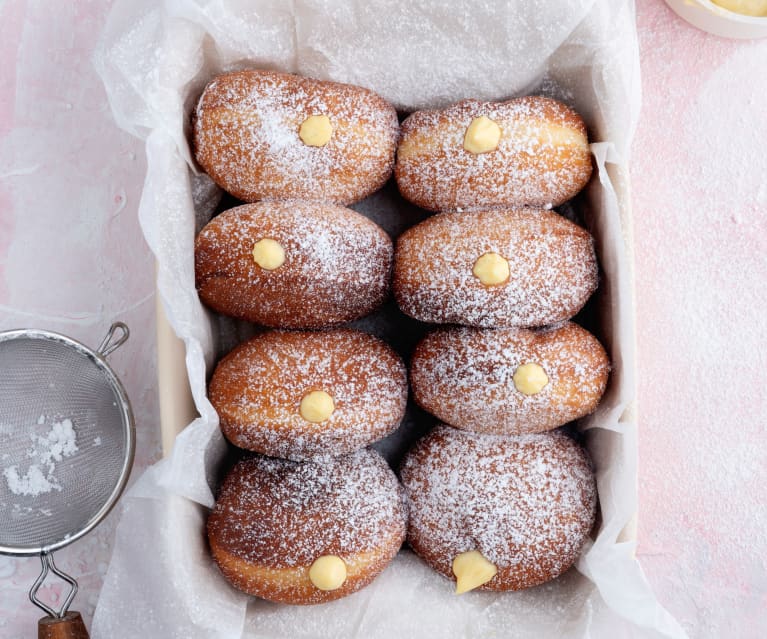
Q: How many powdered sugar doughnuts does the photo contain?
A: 8